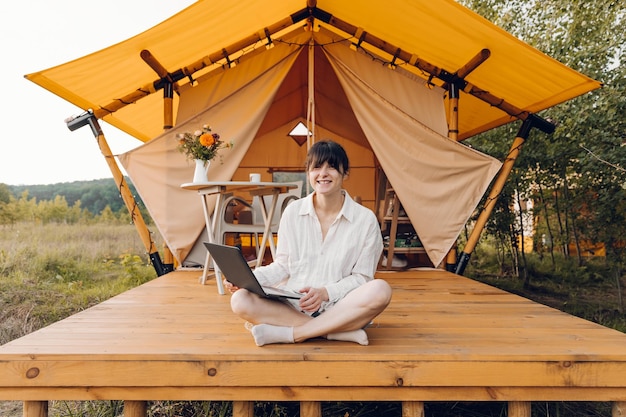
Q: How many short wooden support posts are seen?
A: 7